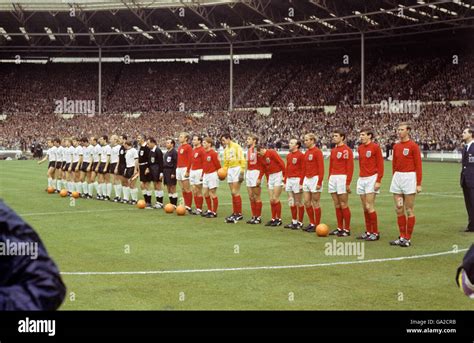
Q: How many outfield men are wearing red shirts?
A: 10